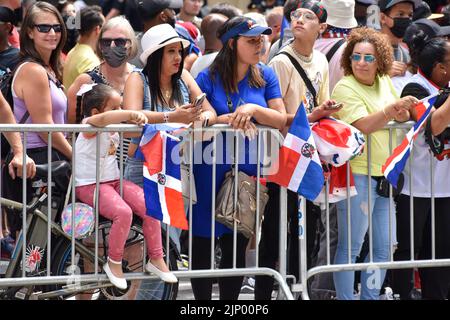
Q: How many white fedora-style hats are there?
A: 1